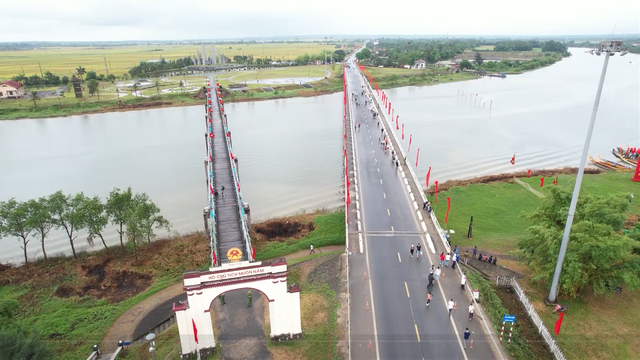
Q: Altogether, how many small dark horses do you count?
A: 0